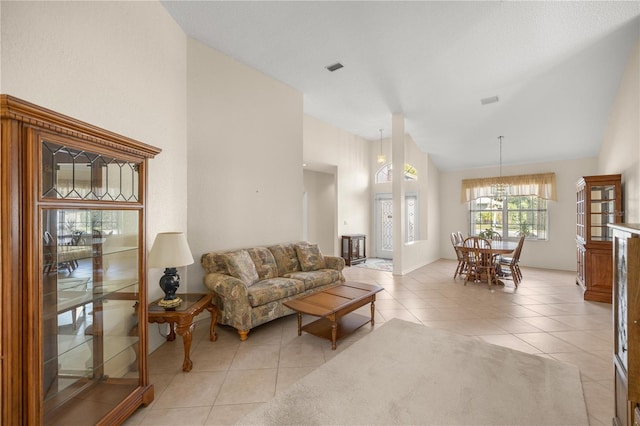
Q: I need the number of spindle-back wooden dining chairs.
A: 6